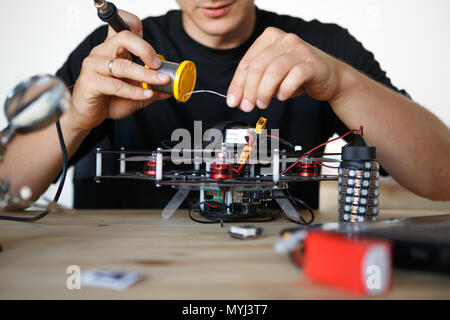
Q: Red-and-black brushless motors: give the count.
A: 3